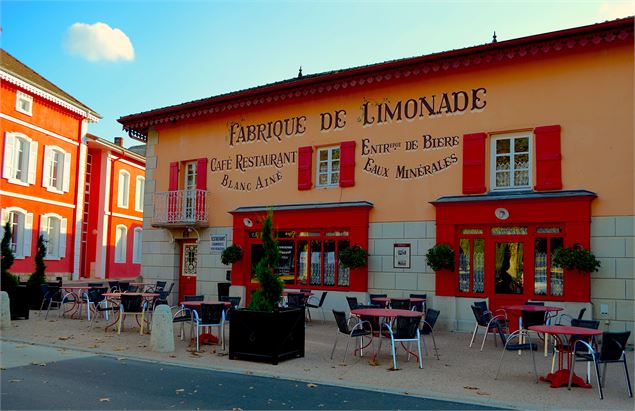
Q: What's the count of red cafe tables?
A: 9